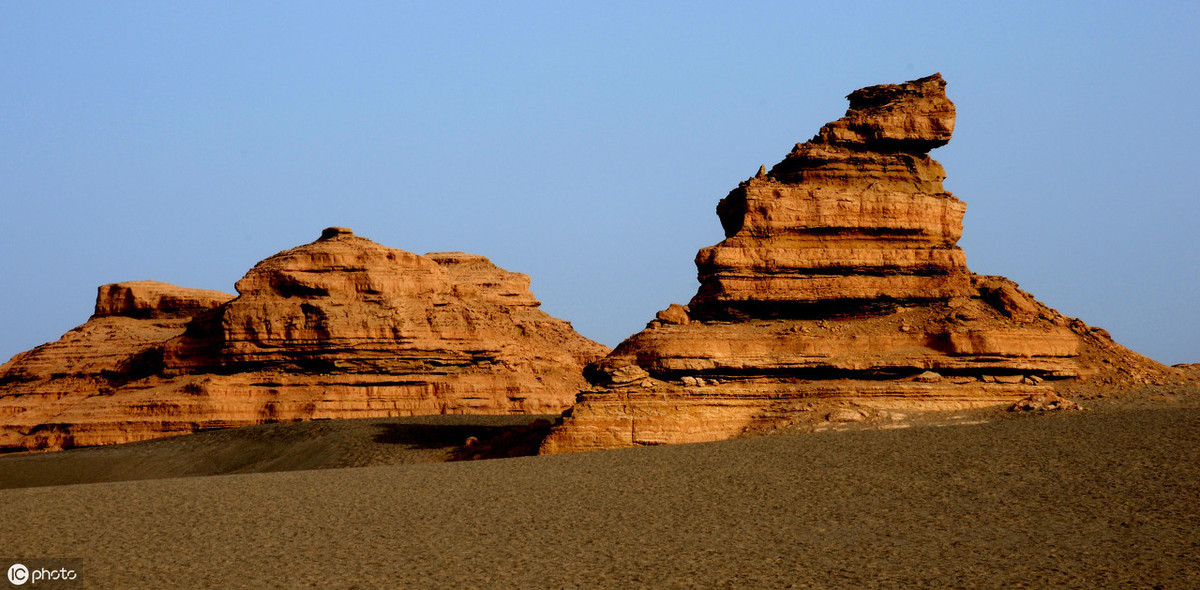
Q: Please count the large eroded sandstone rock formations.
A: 2